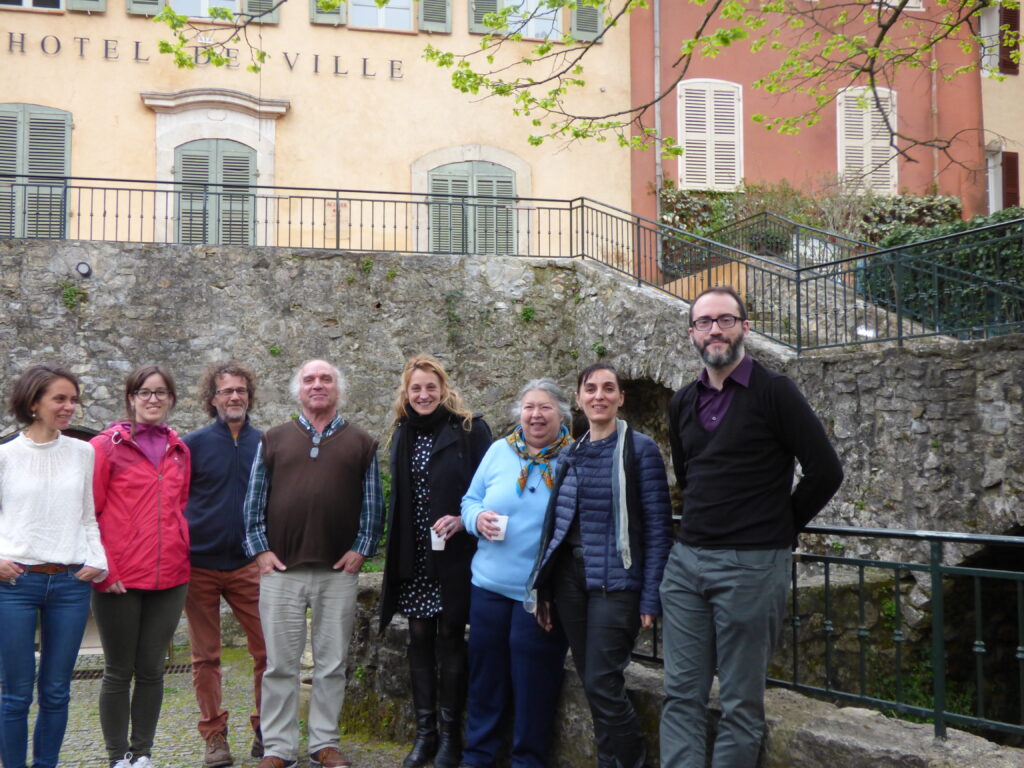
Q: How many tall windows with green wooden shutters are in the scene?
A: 3